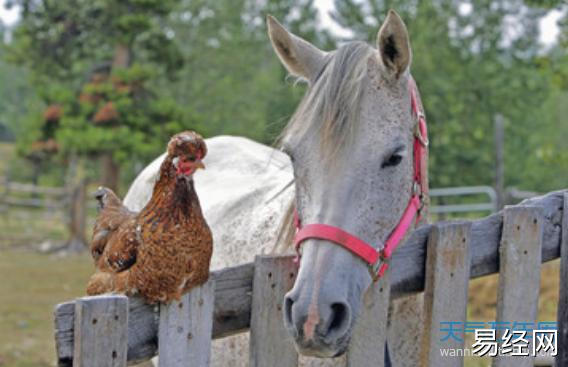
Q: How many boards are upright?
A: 7